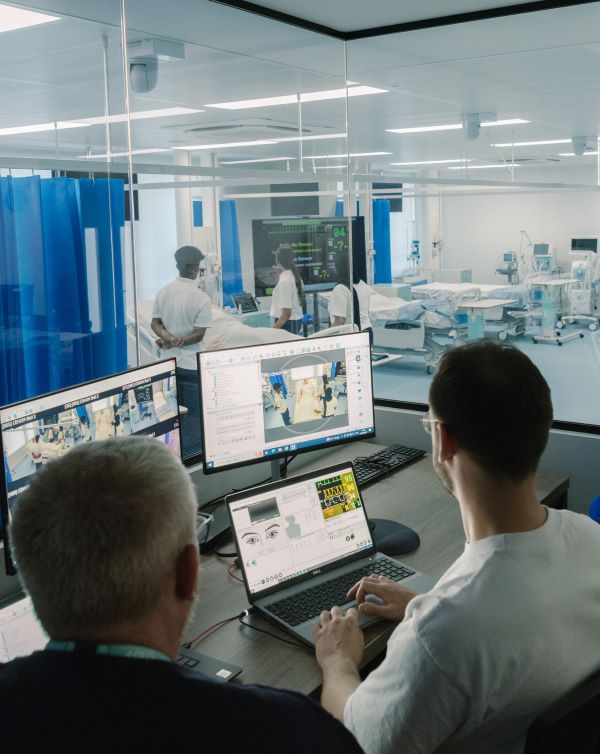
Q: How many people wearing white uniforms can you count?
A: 3